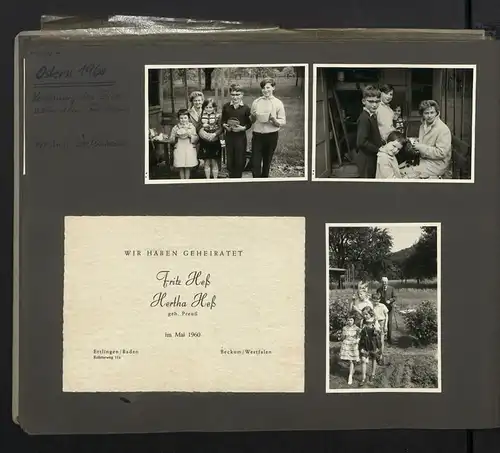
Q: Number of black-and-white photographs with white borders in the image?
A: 3